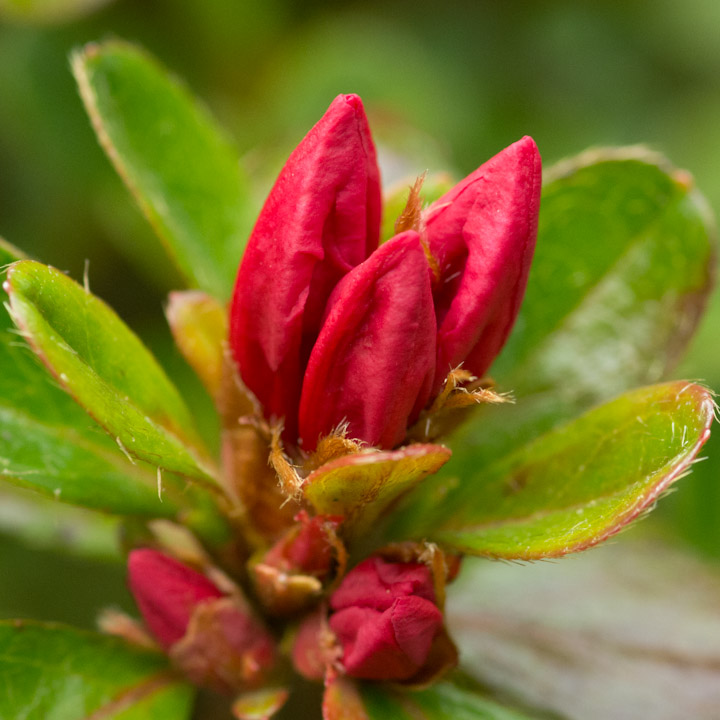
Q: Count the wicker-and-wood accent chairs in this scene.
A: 0